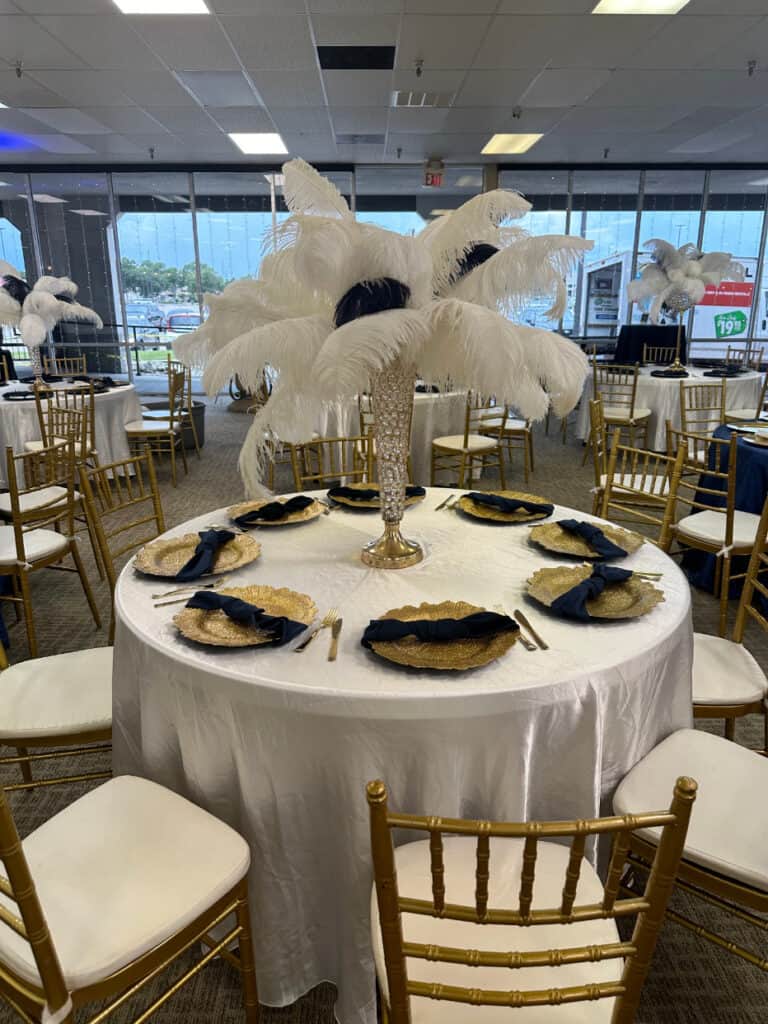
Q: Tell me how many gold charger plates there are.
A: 8